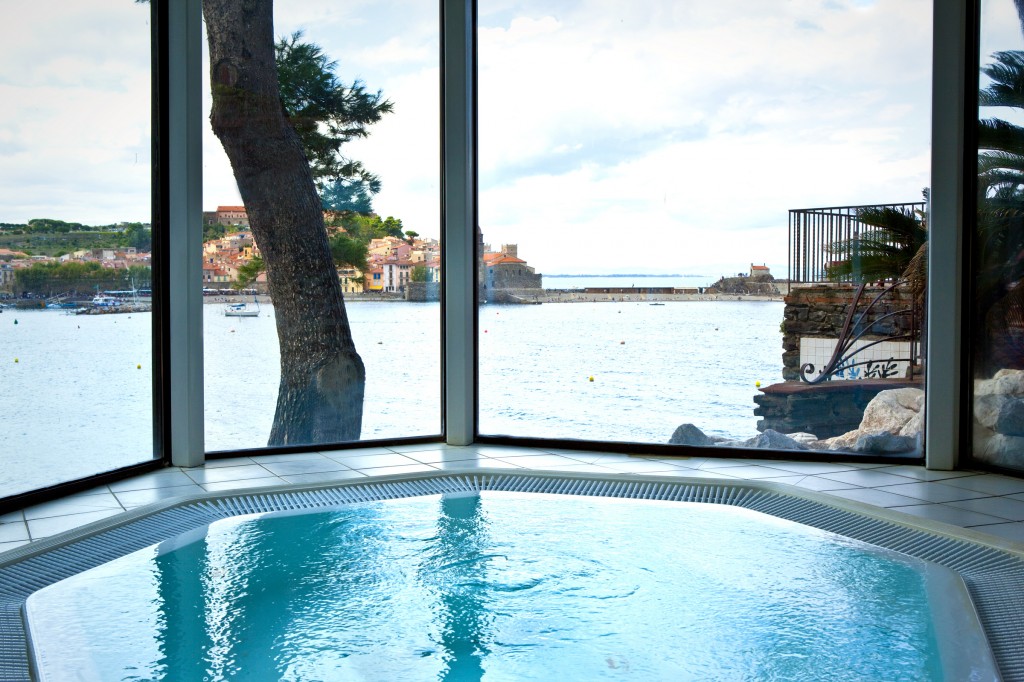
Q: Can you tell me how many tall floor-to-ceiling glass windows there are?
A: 4